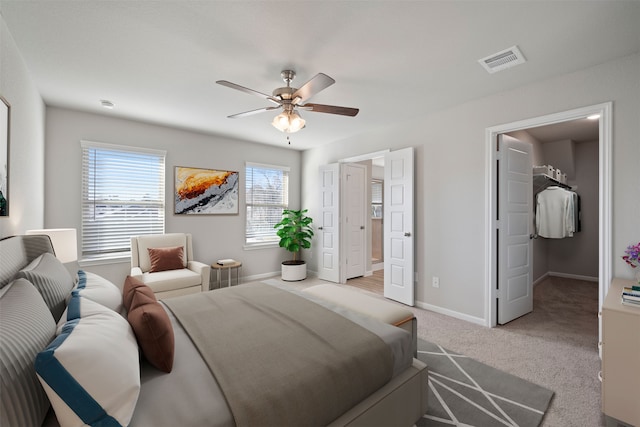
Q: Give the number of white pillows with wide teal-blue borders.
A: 2